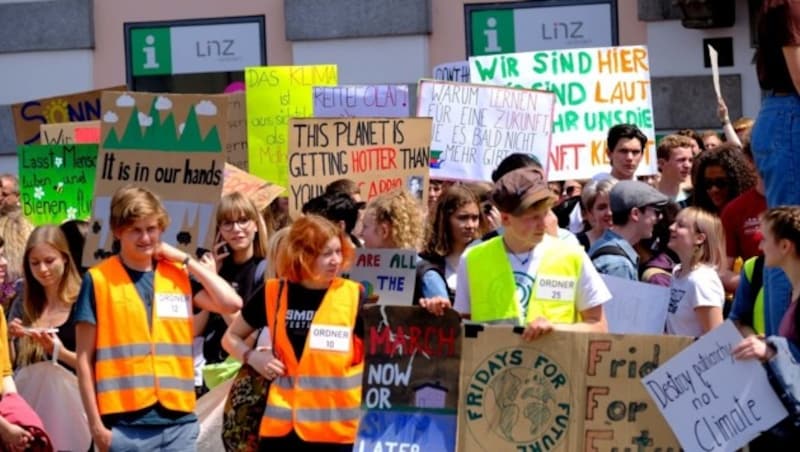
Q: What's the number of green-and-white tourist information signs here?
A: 2